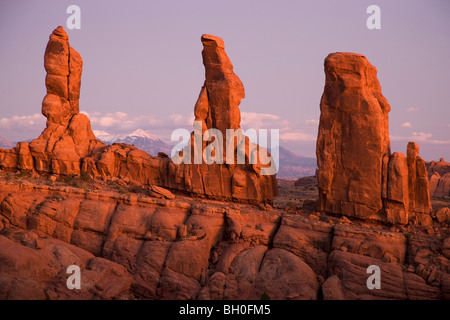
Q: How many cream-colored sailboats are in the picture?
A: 0